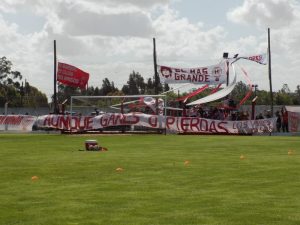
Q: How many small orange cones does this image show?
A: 5